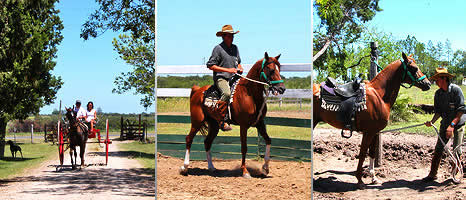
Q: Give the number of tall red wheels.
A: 2